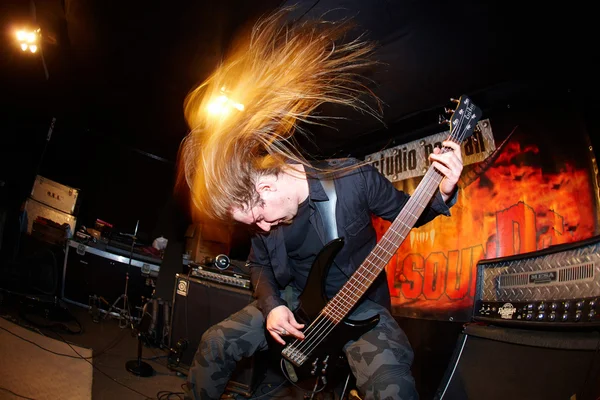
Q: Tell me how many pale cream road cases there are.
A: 2